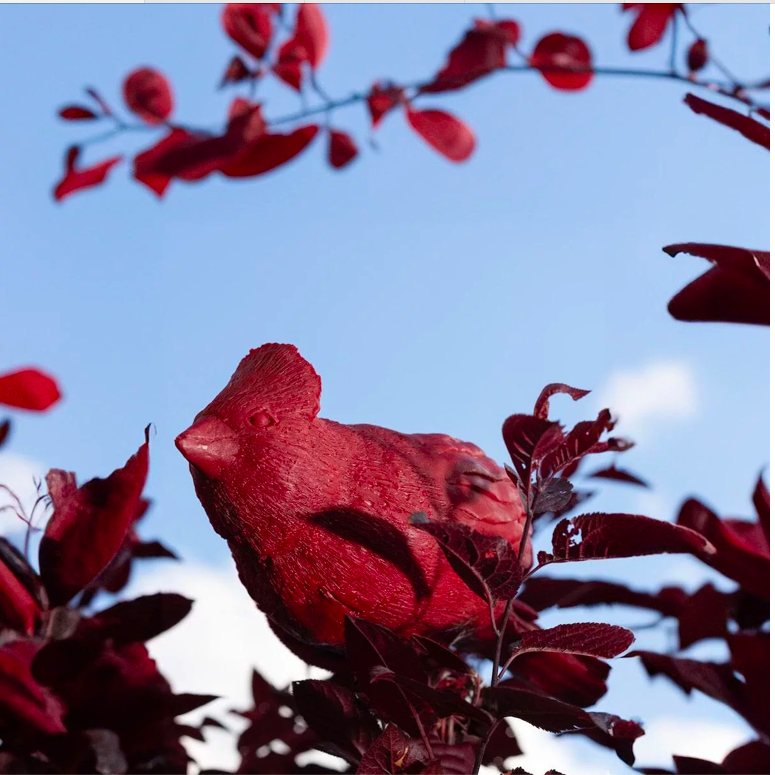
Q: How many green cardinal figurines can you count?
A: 0